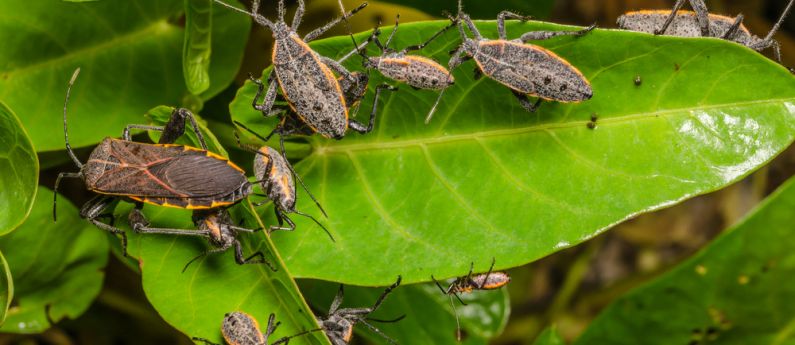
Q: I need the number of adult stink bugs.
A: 1